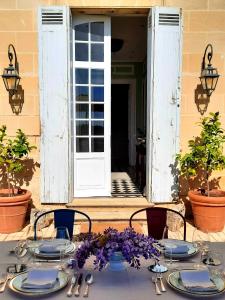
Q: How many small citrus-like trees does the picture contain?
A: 2